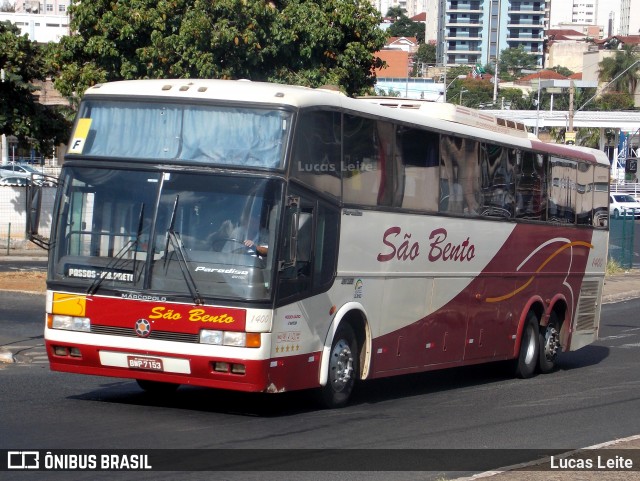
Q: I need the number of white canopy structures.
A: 1